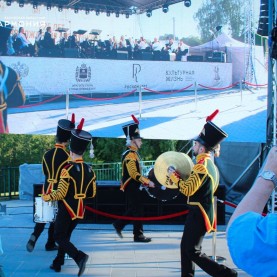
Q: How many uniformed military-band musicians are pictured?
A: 4